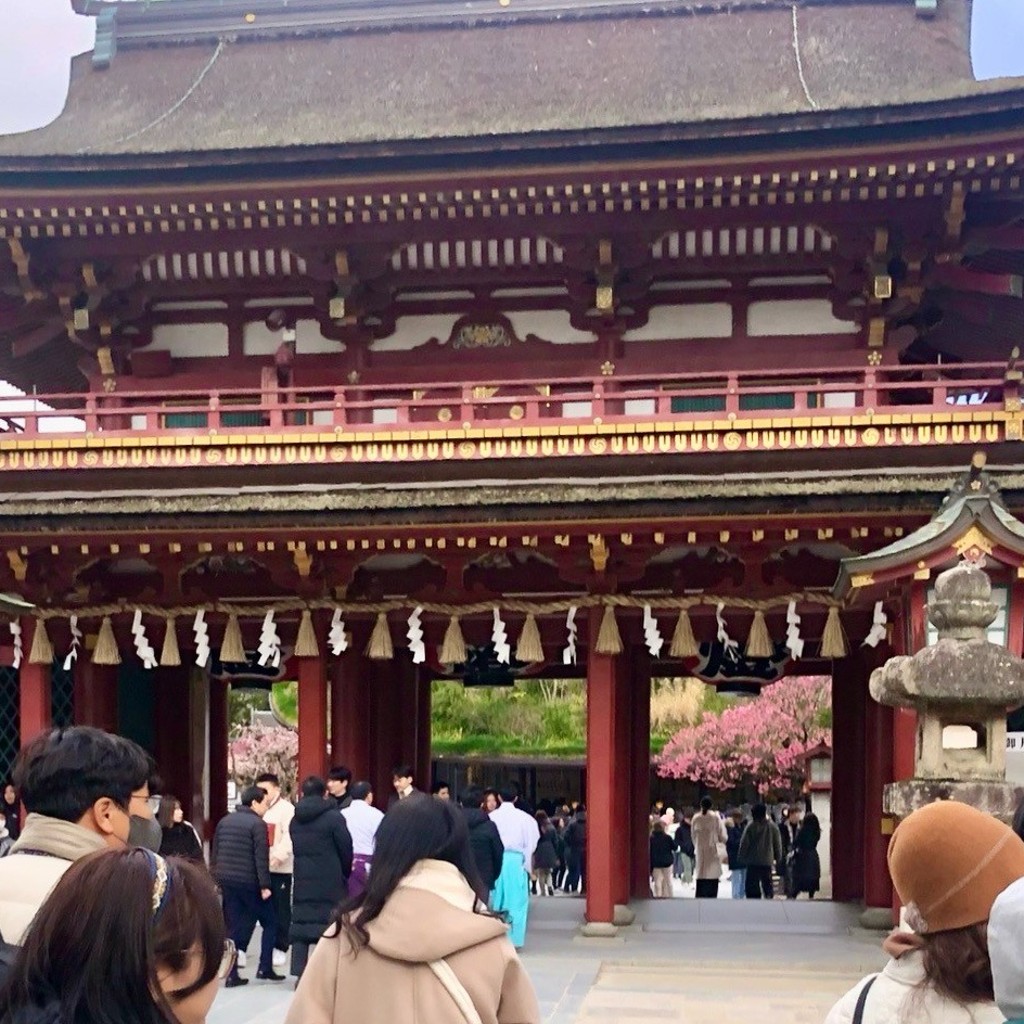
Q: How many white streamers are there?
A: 13